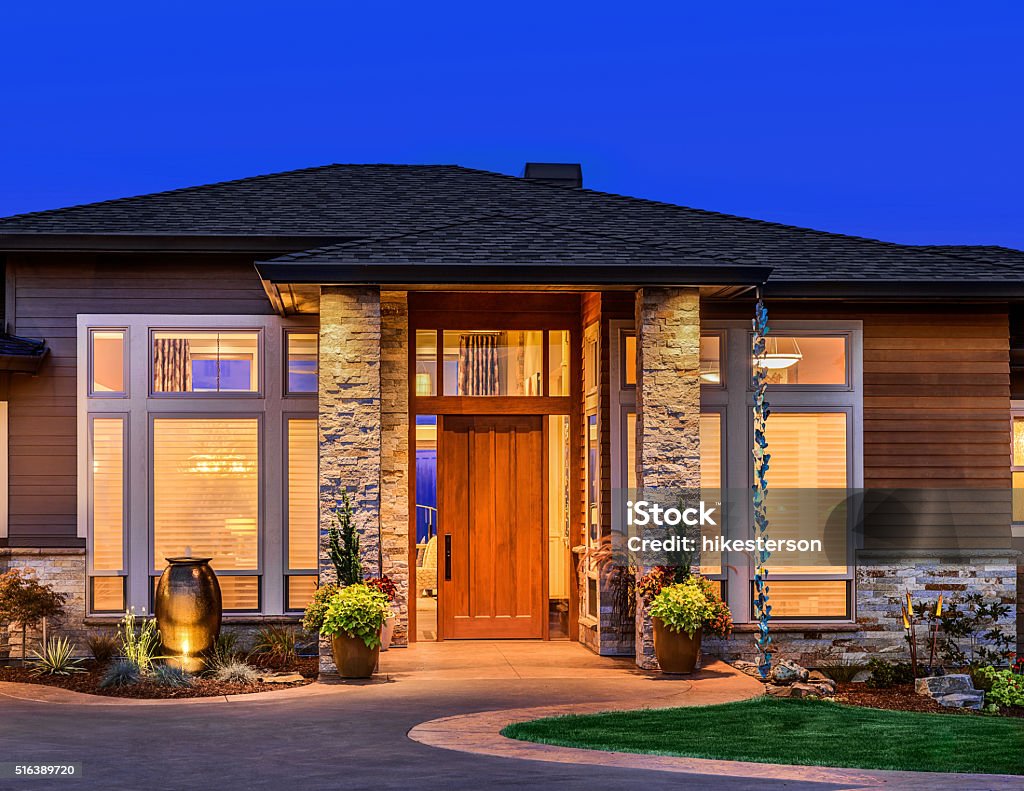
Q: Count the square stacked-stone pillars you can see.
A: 2